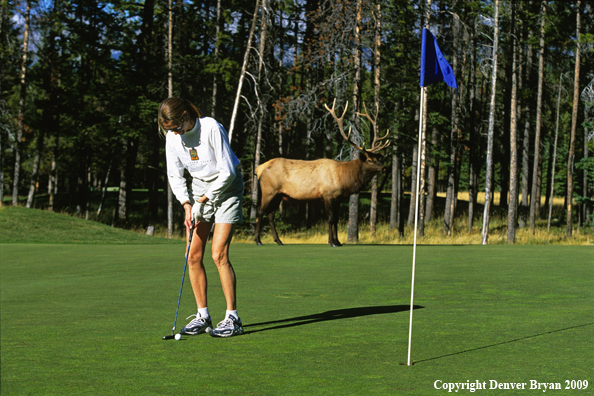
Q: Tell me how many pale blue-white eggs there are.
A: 0